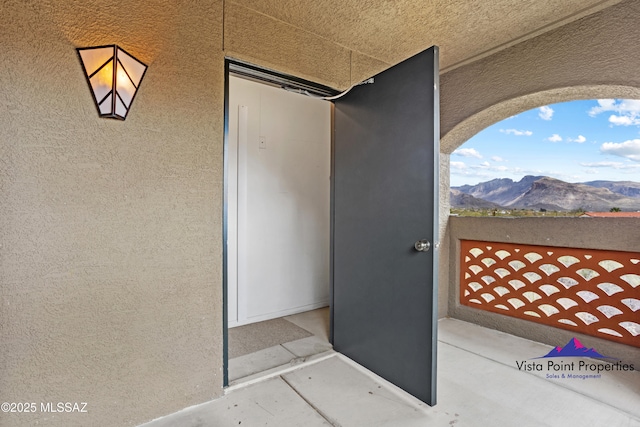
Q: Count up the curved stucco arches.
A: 1